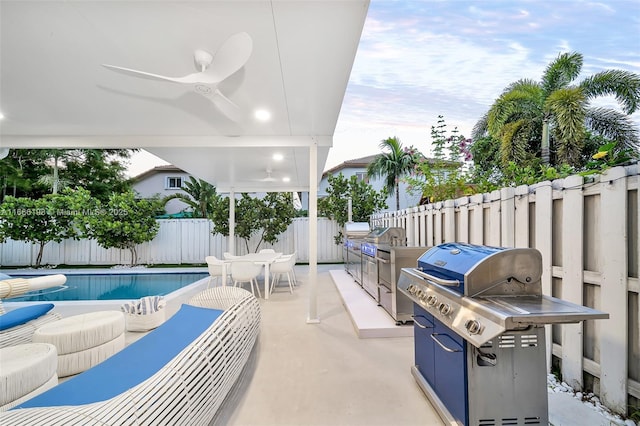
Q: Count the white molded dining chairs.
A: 6